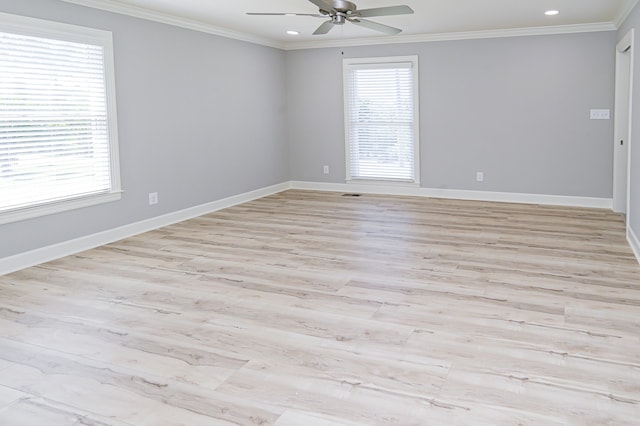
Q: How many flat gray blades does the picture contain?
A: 5